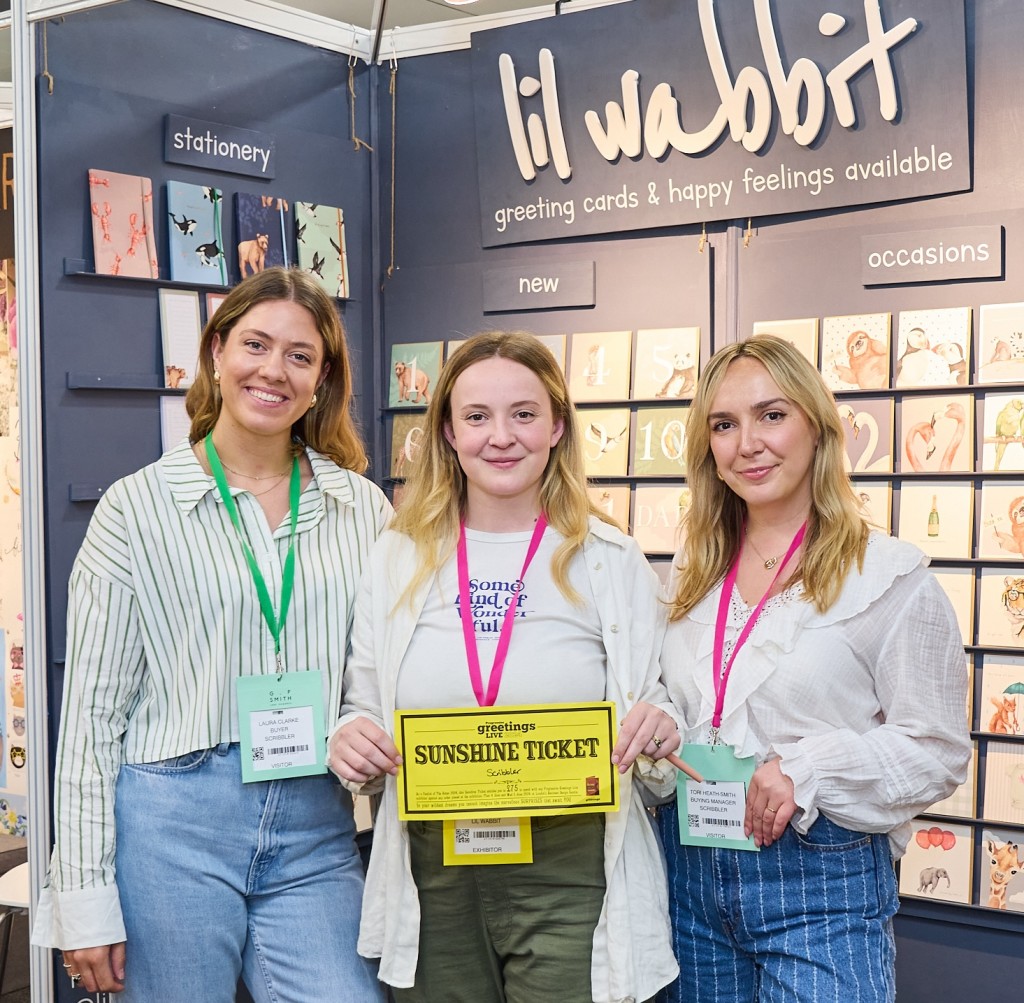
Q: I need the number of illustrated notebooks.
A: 4